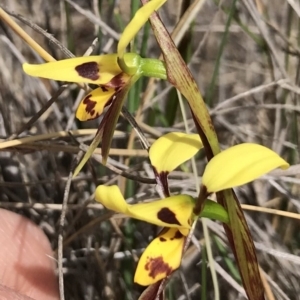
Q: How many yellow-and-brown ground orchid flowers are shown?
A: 2